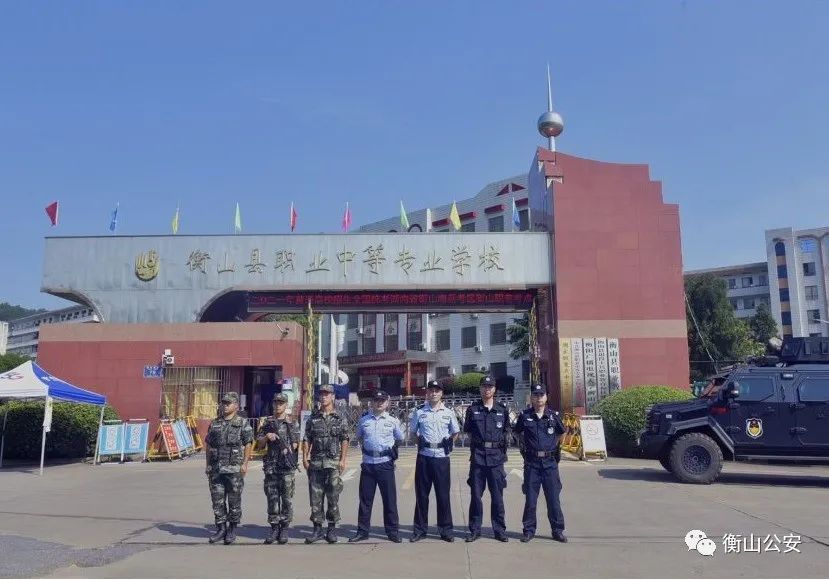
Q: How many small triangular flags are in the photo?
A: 9